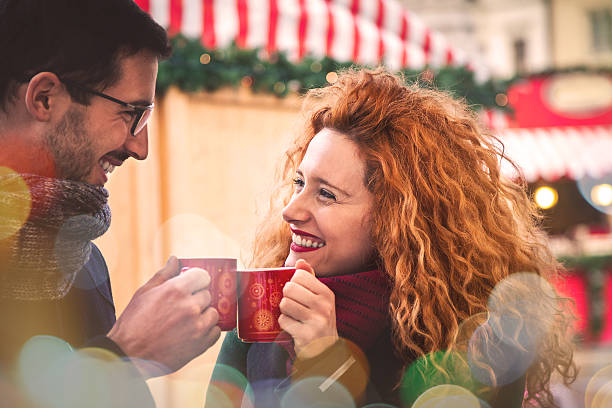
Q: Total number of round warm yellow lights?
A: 2